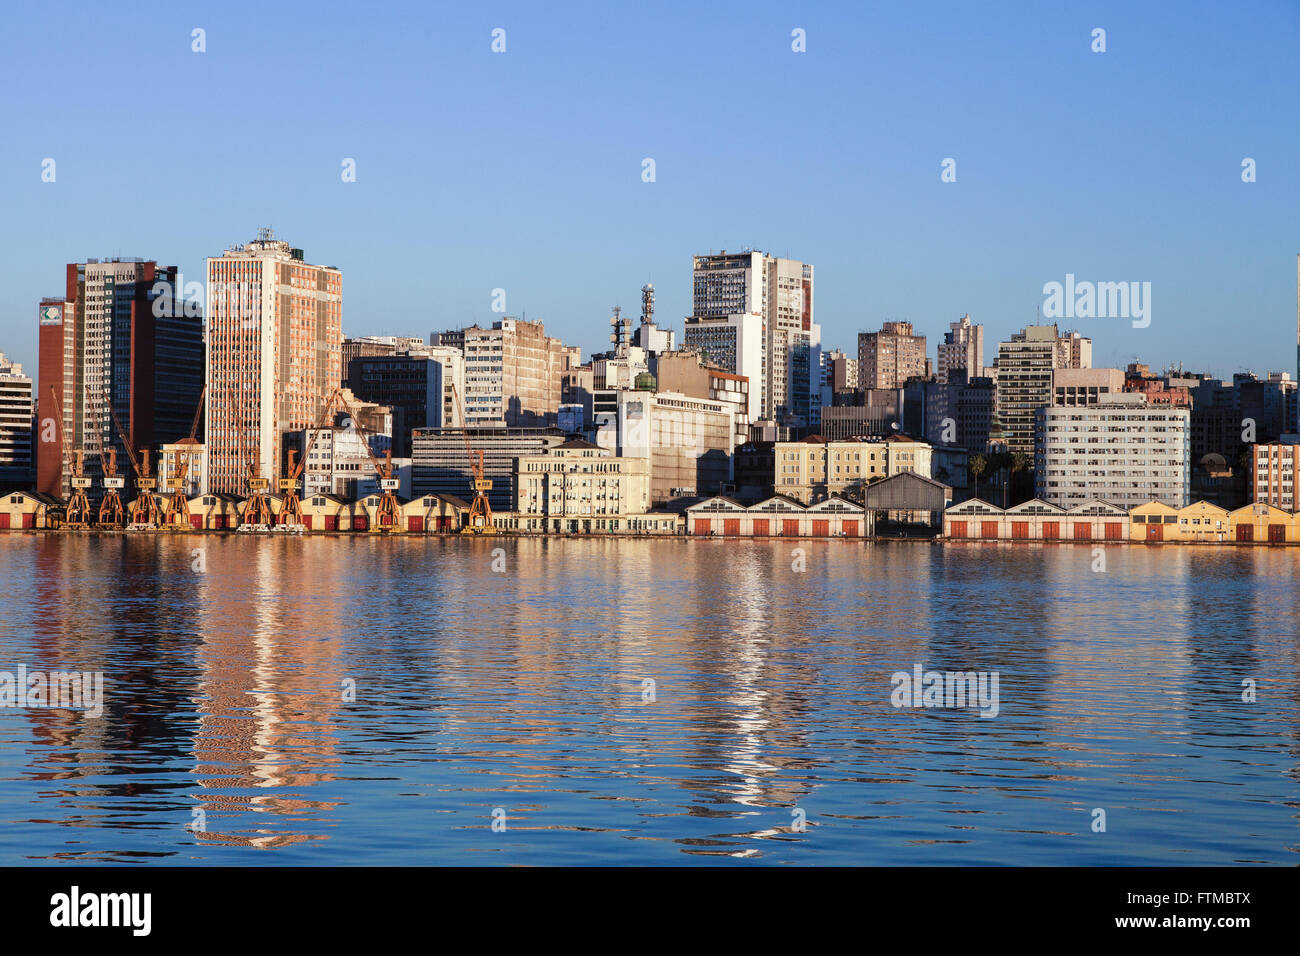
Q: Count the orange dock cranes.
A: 8